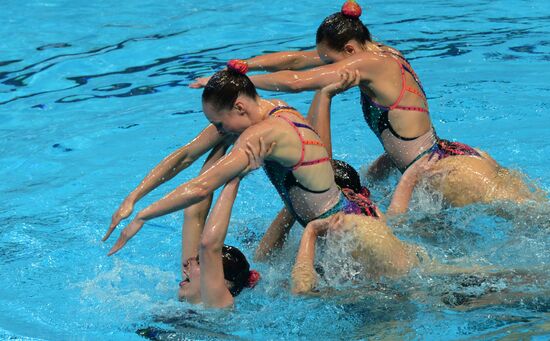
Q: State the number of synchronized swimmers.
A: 4